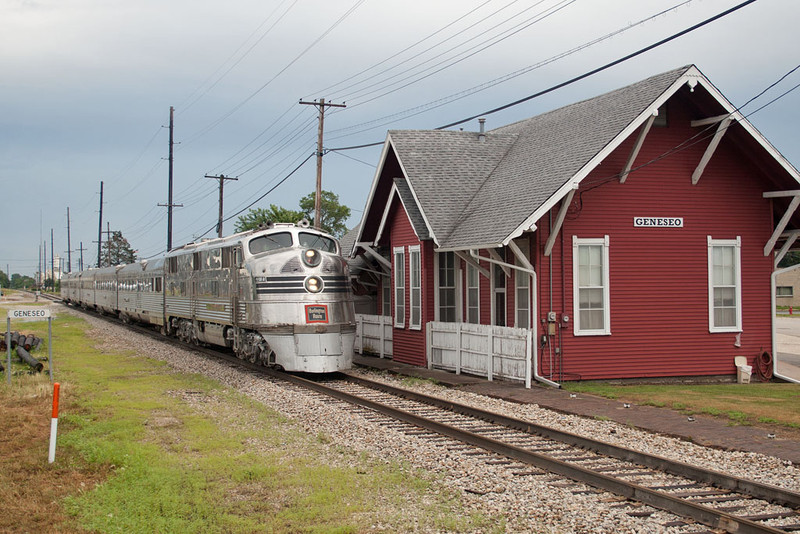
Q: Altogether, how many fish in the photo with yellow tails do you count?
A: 0